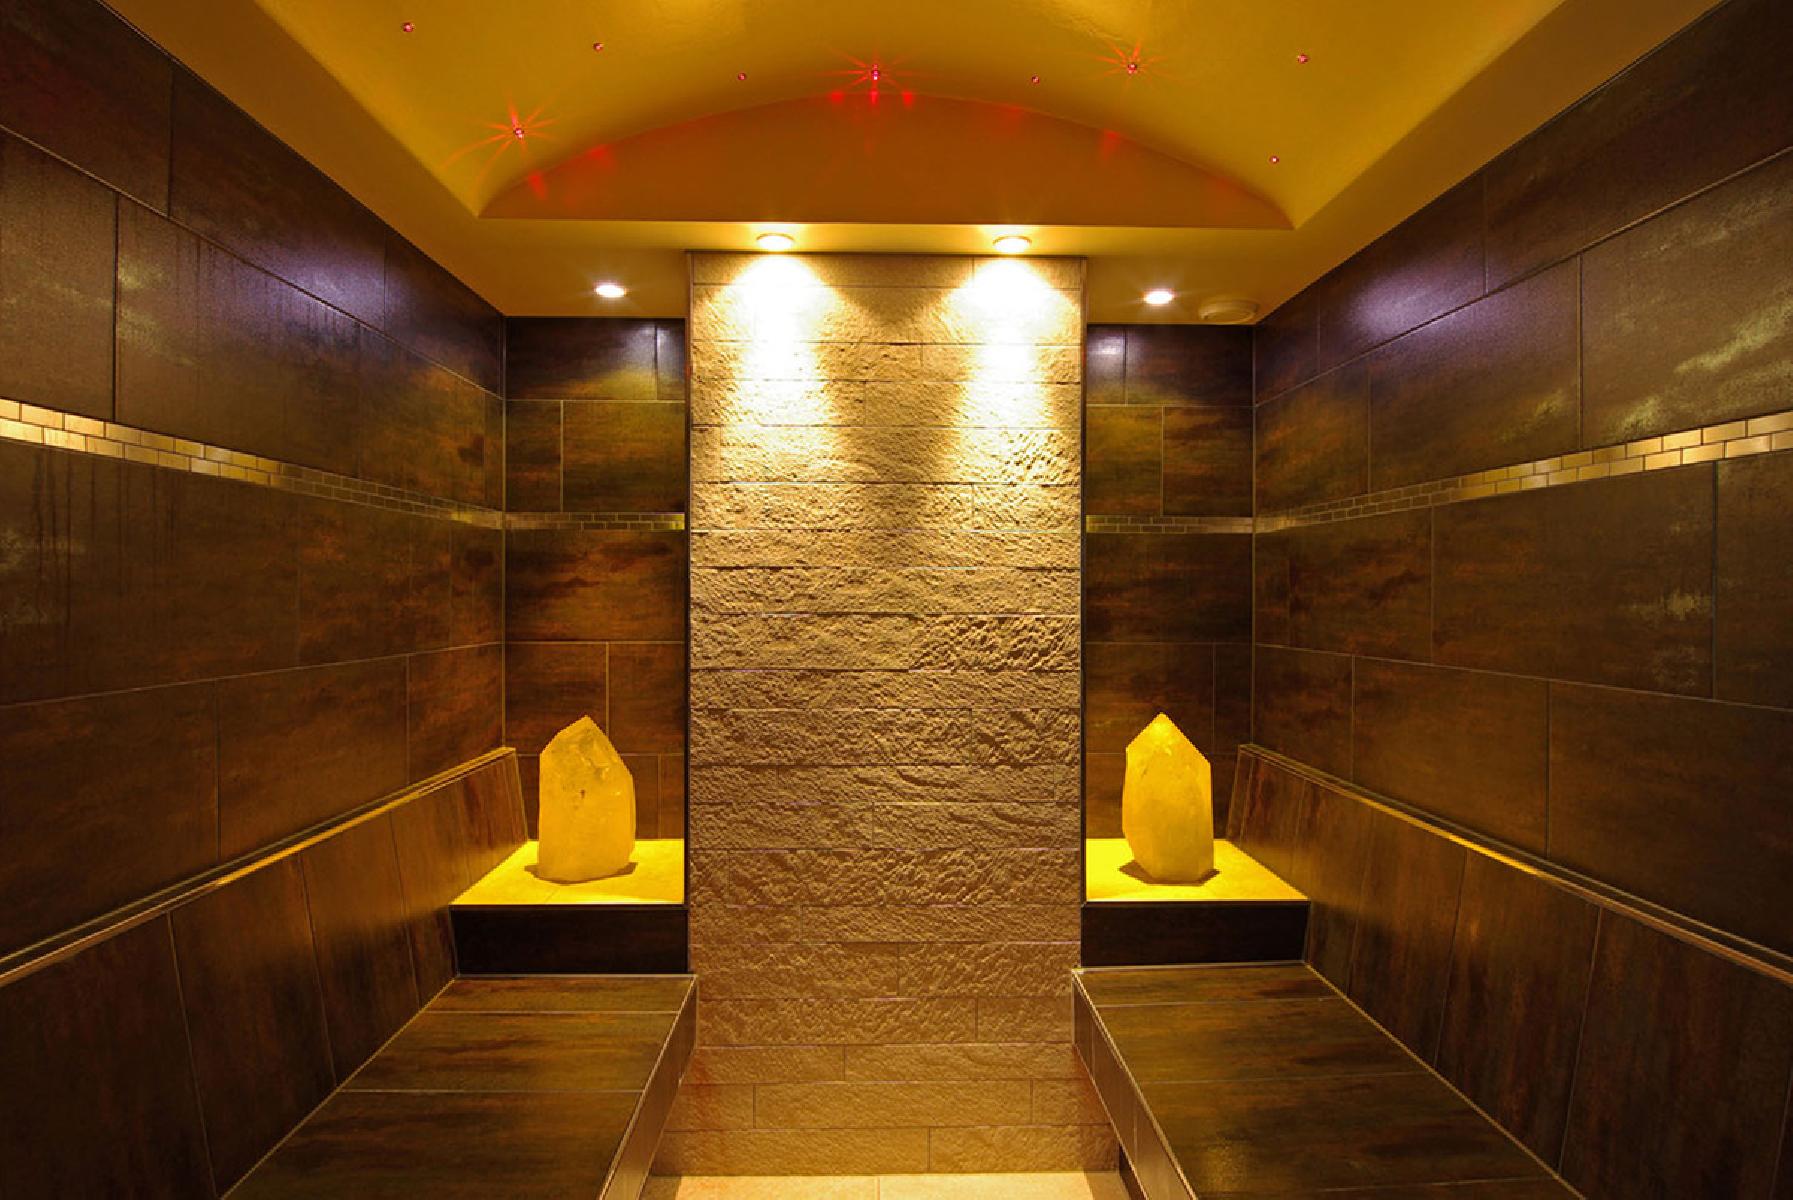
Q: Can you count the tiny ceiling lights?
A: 9